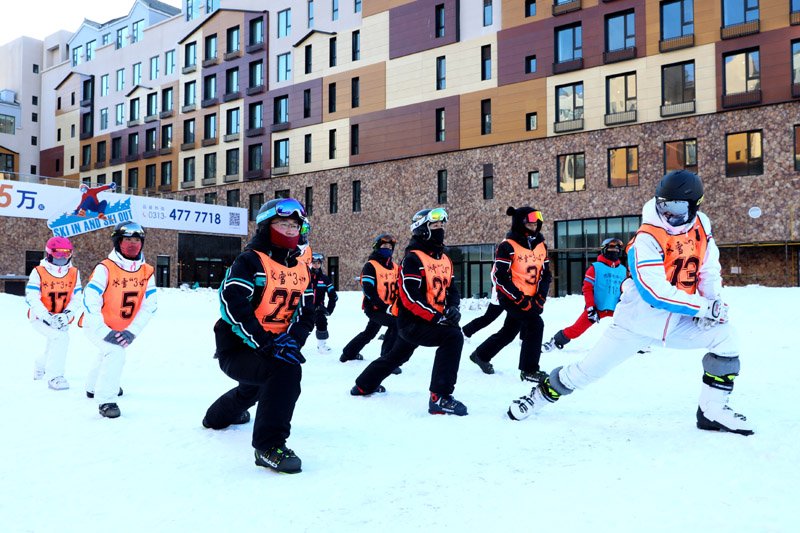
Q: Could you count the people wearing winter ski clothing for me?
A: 11